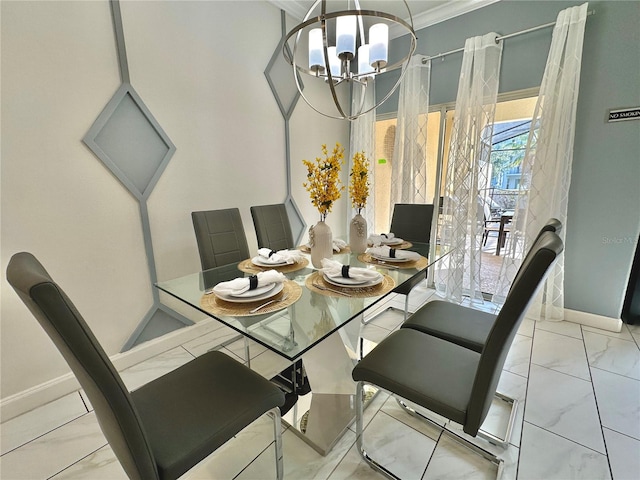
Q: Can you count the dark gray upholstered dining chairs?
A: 6